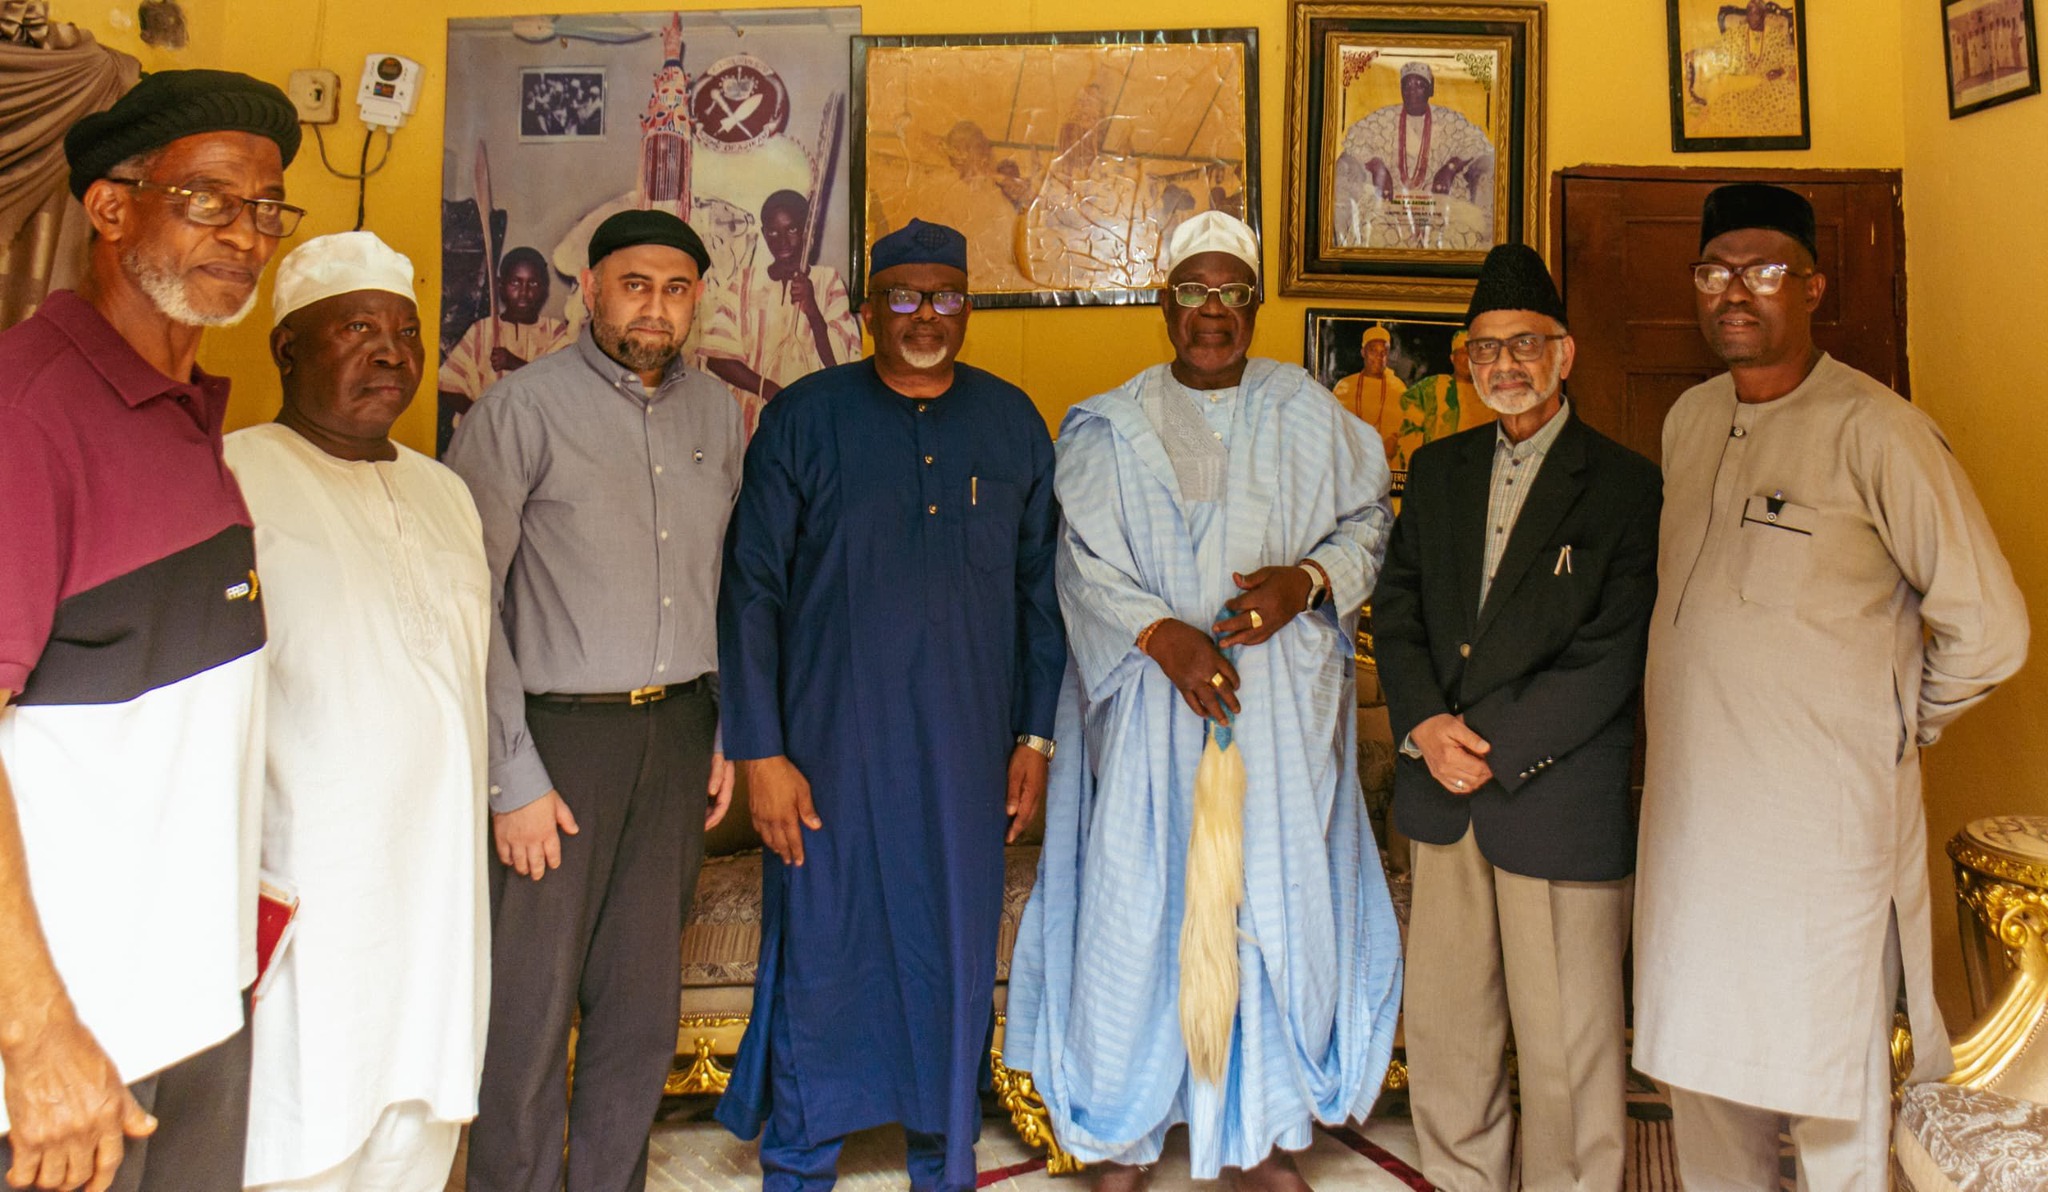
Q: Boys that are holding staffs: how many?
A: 2